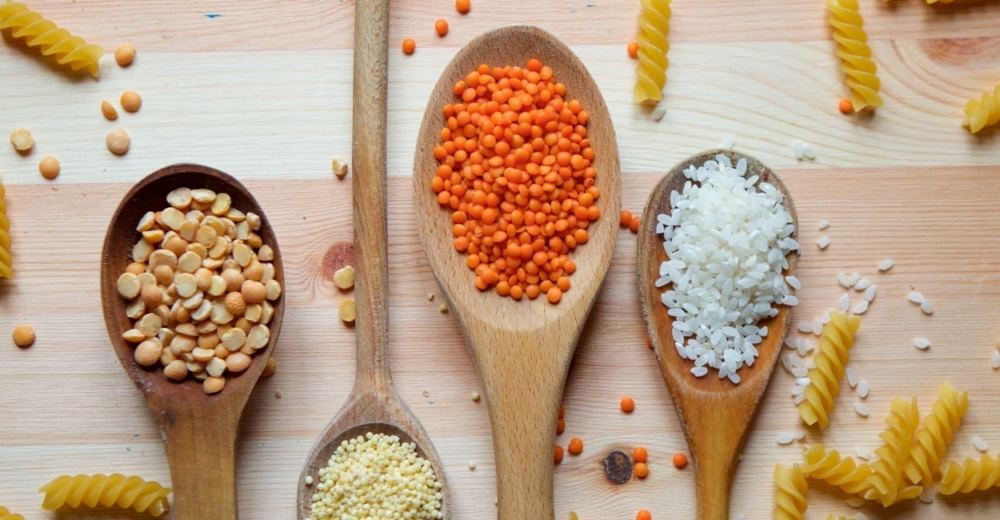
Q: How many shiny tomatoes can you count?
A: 0